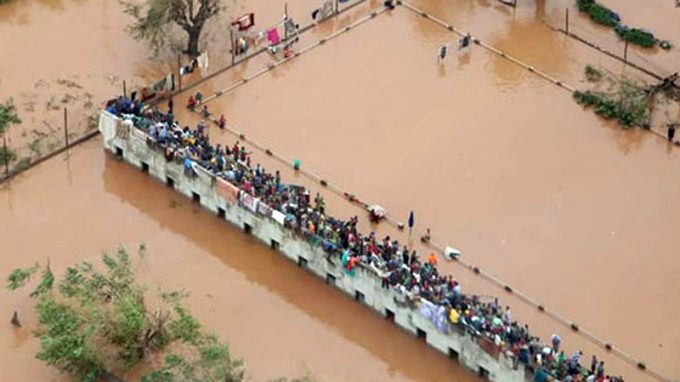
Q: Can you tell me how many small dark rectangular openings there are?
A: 14